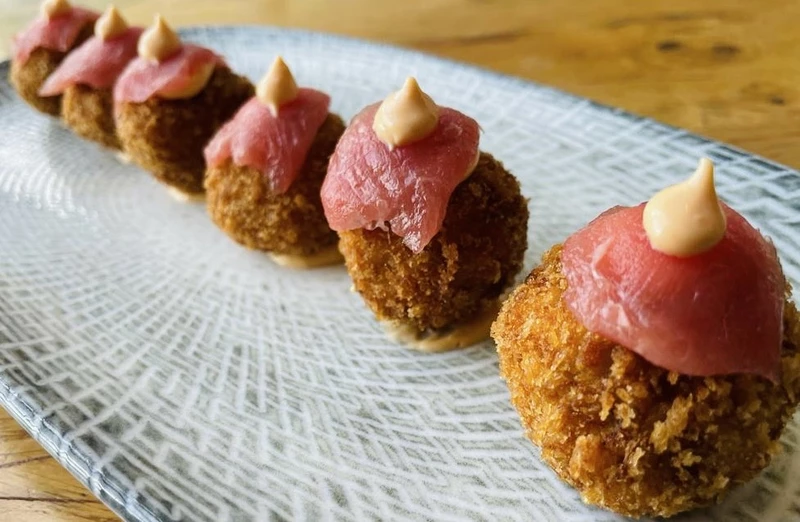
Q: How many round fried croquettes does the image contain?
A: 6